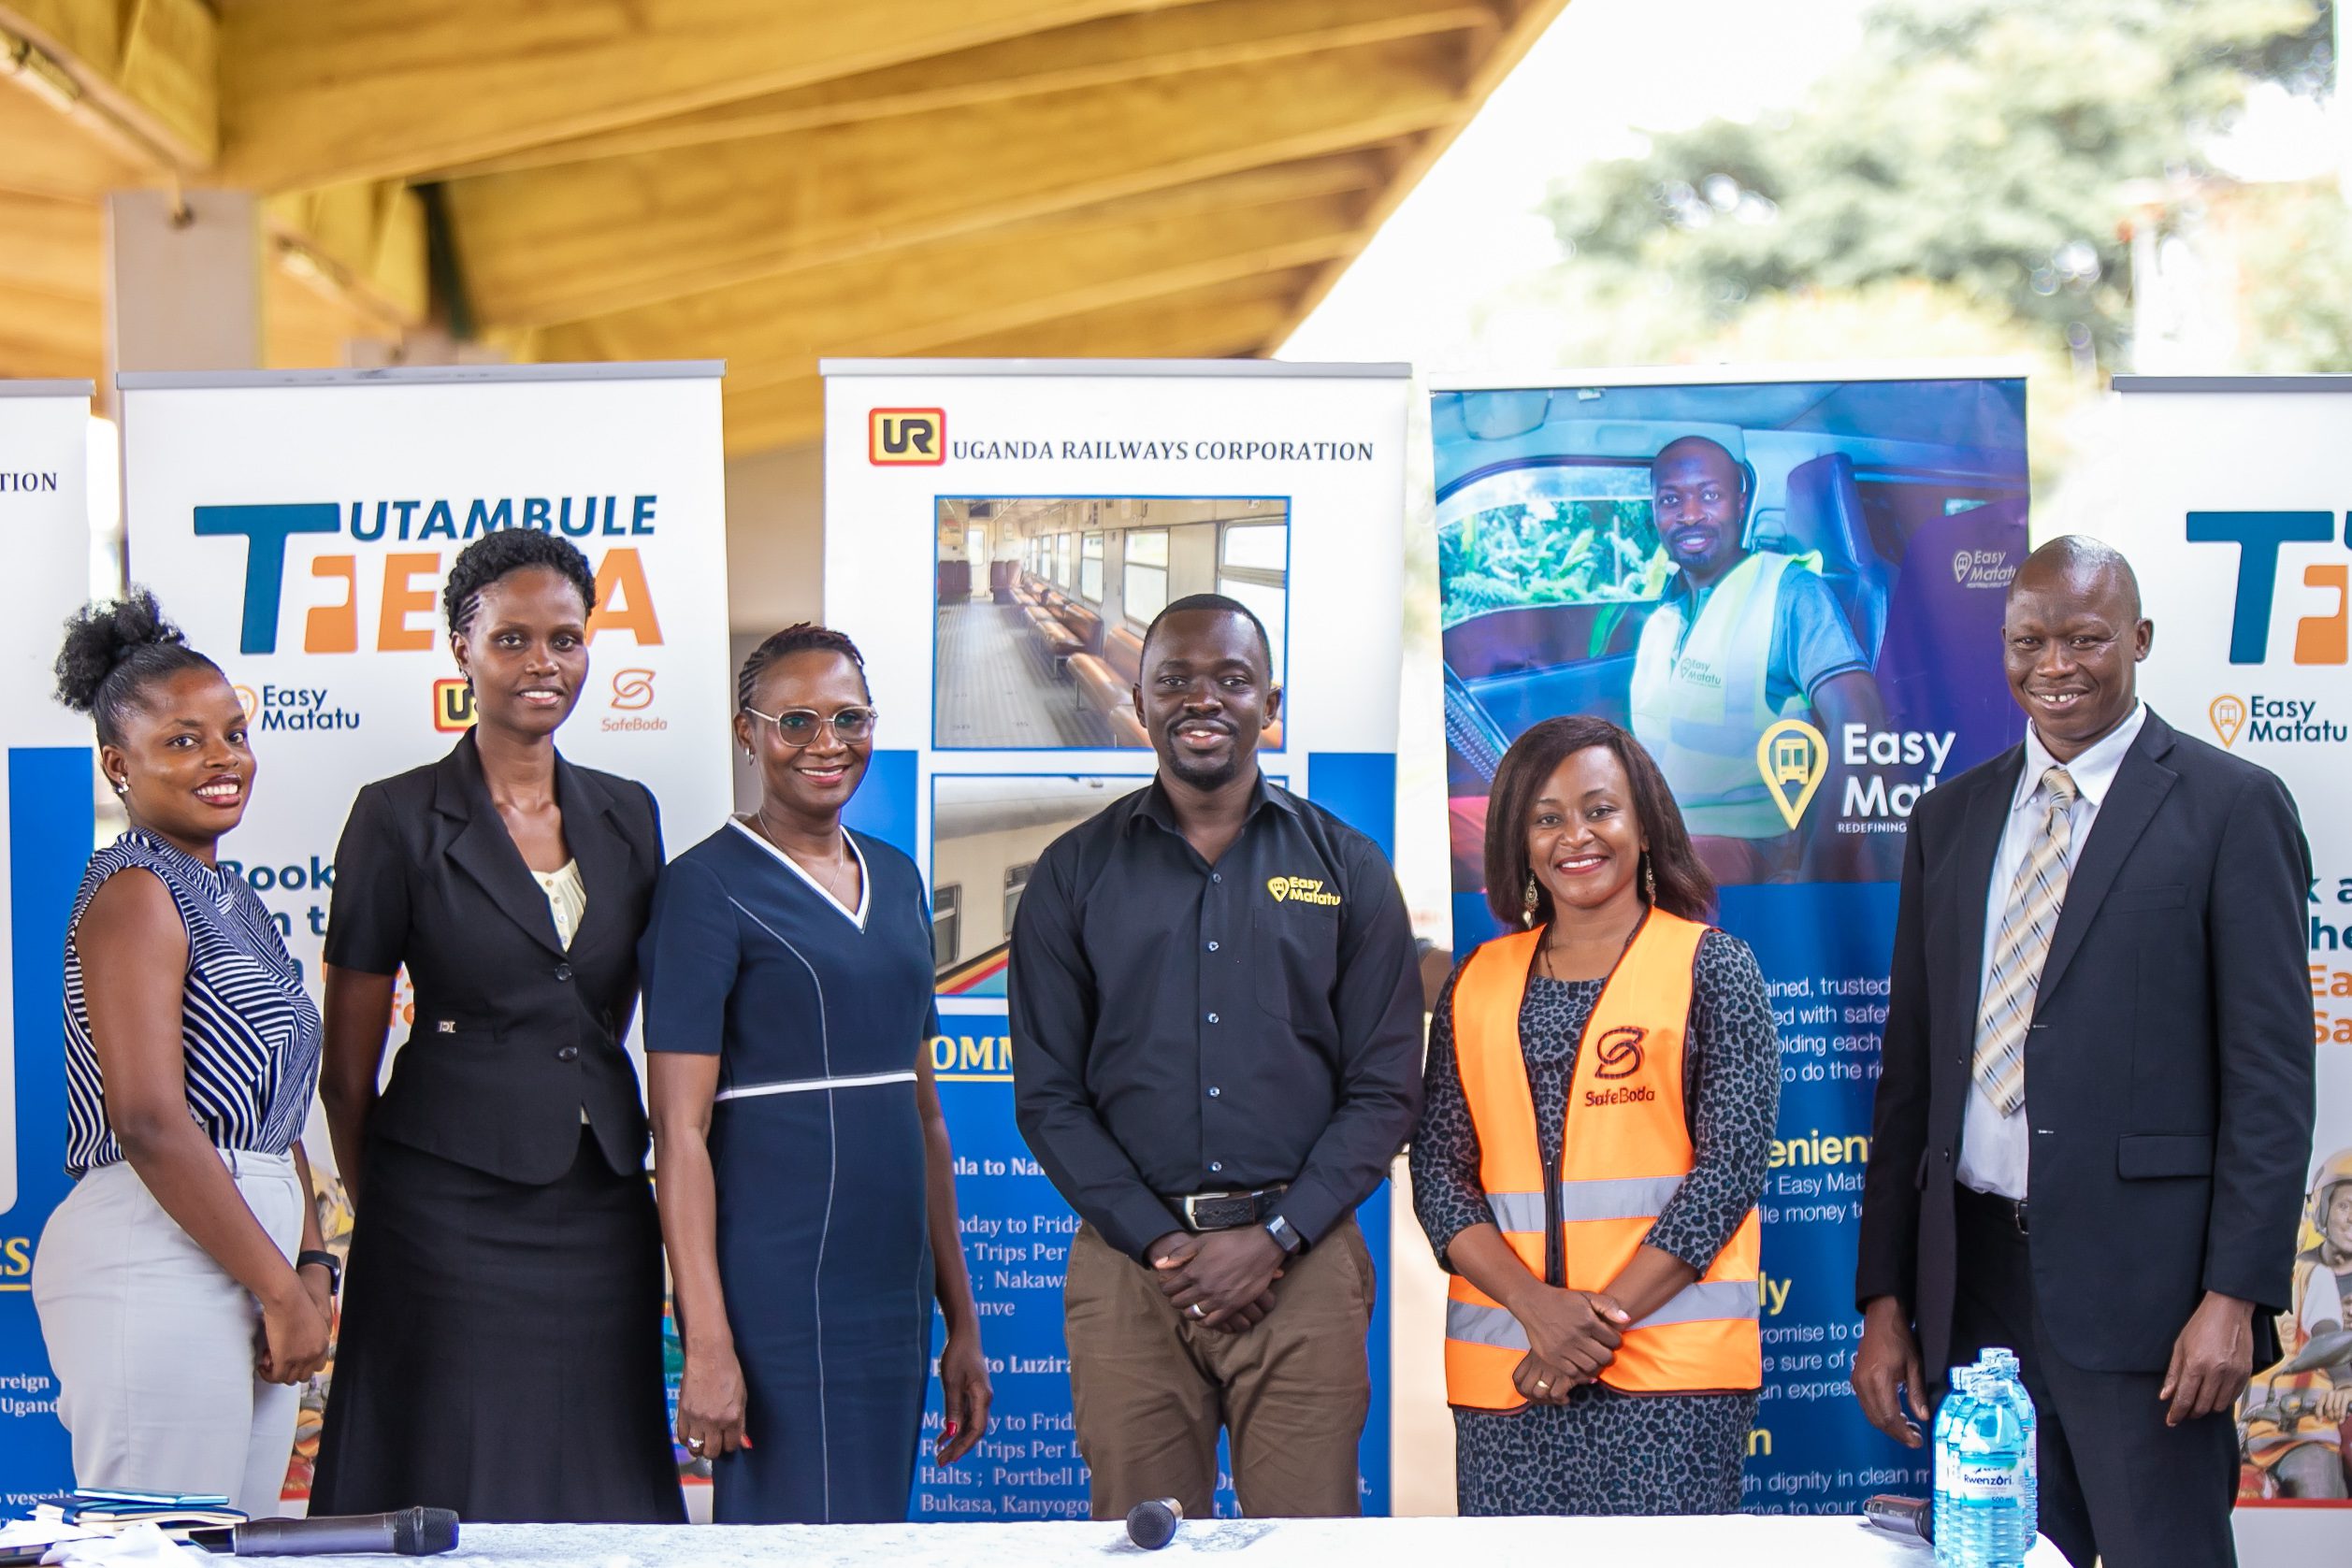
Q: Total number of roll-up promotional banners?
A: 5